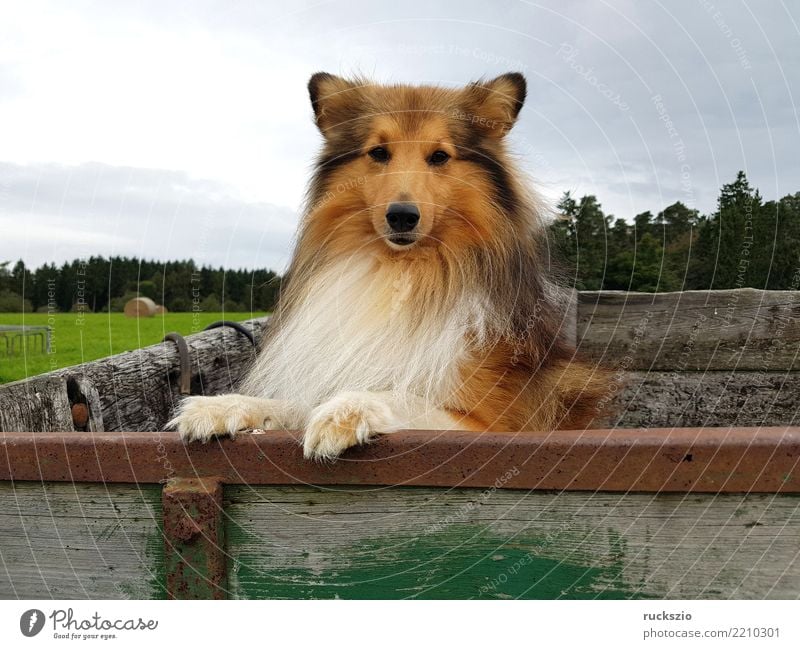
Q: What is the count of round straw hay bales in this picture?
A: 2